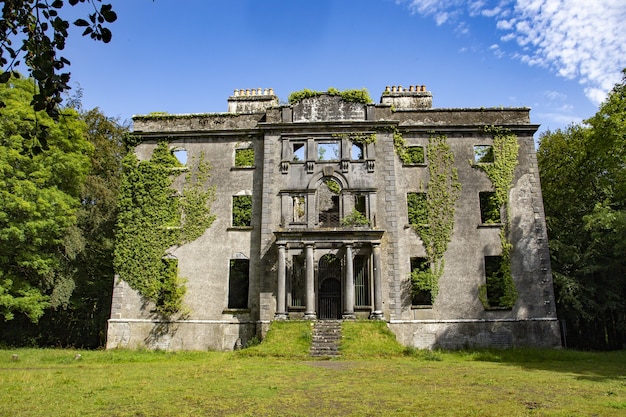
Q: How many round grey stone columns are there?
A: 4